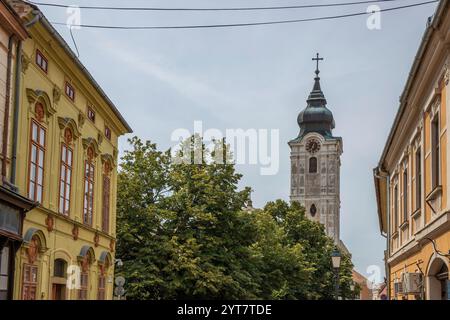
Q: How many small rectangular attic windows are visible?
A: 4